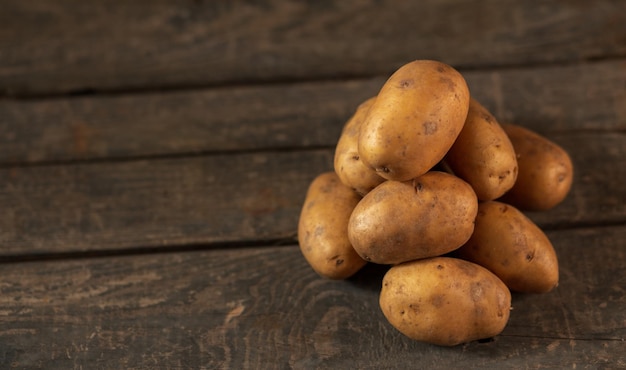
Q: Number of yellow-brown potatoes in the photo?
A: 8